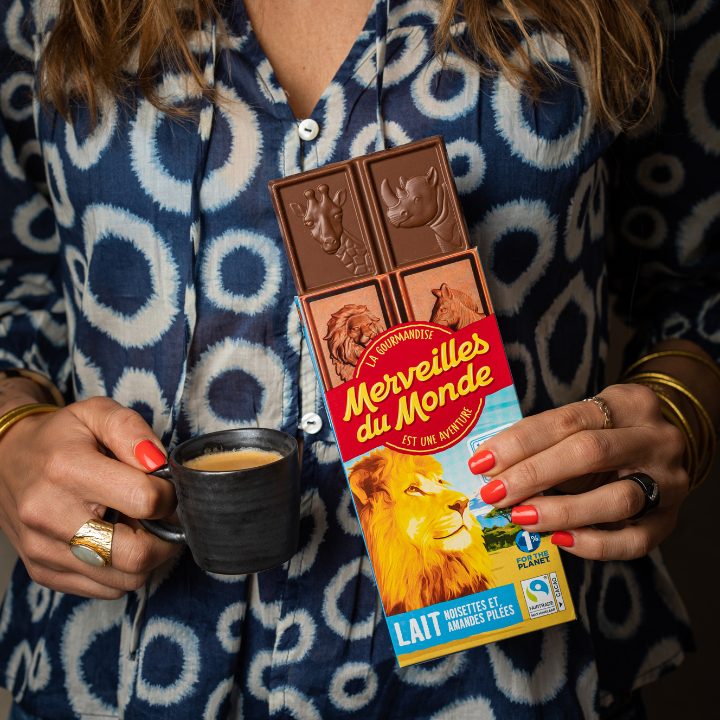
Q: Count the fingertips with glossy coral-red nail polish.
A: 5